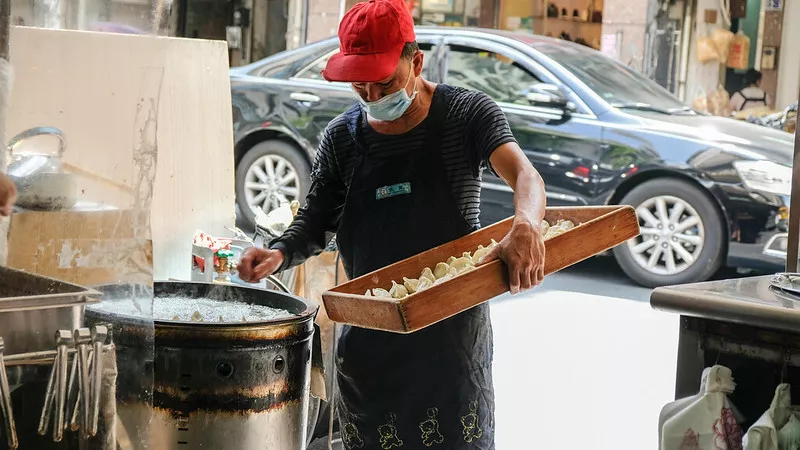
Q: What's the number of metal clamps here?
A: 4